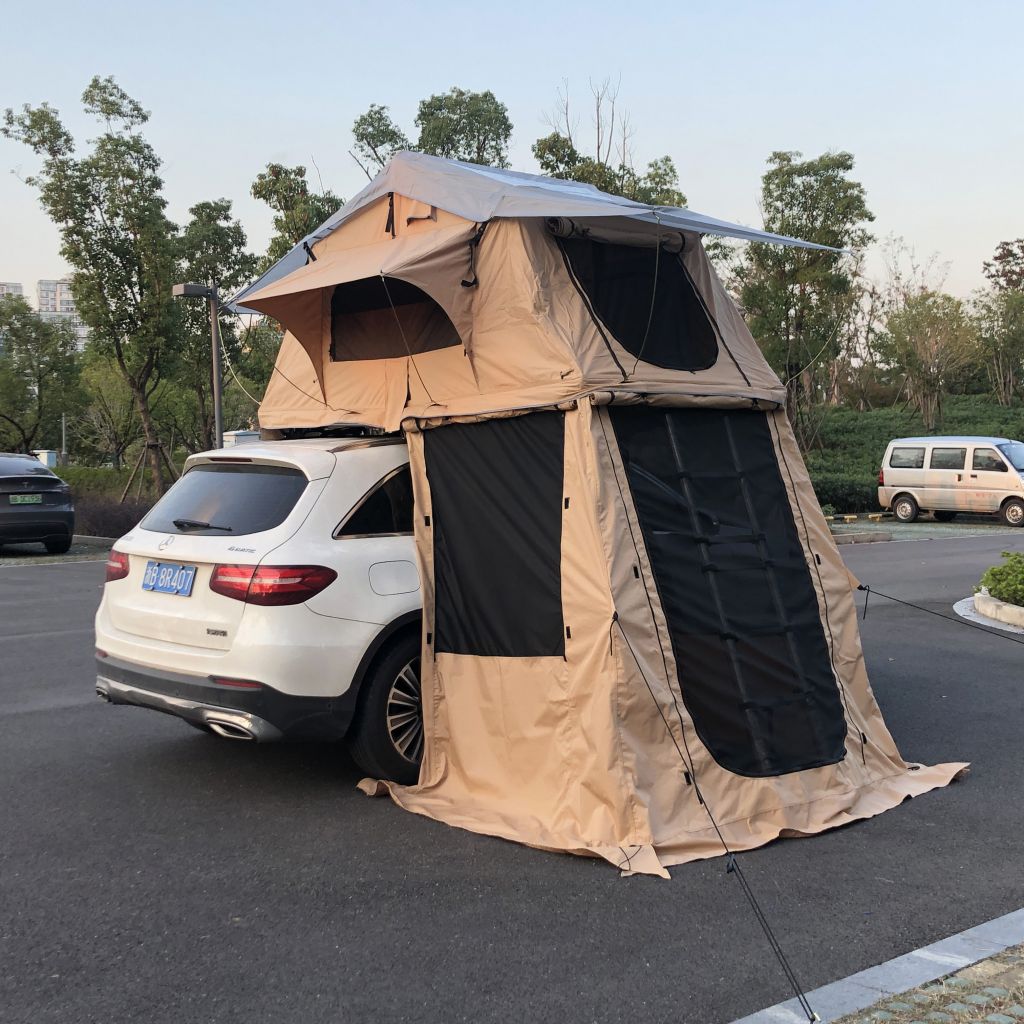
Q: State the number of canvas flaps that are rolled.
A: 3